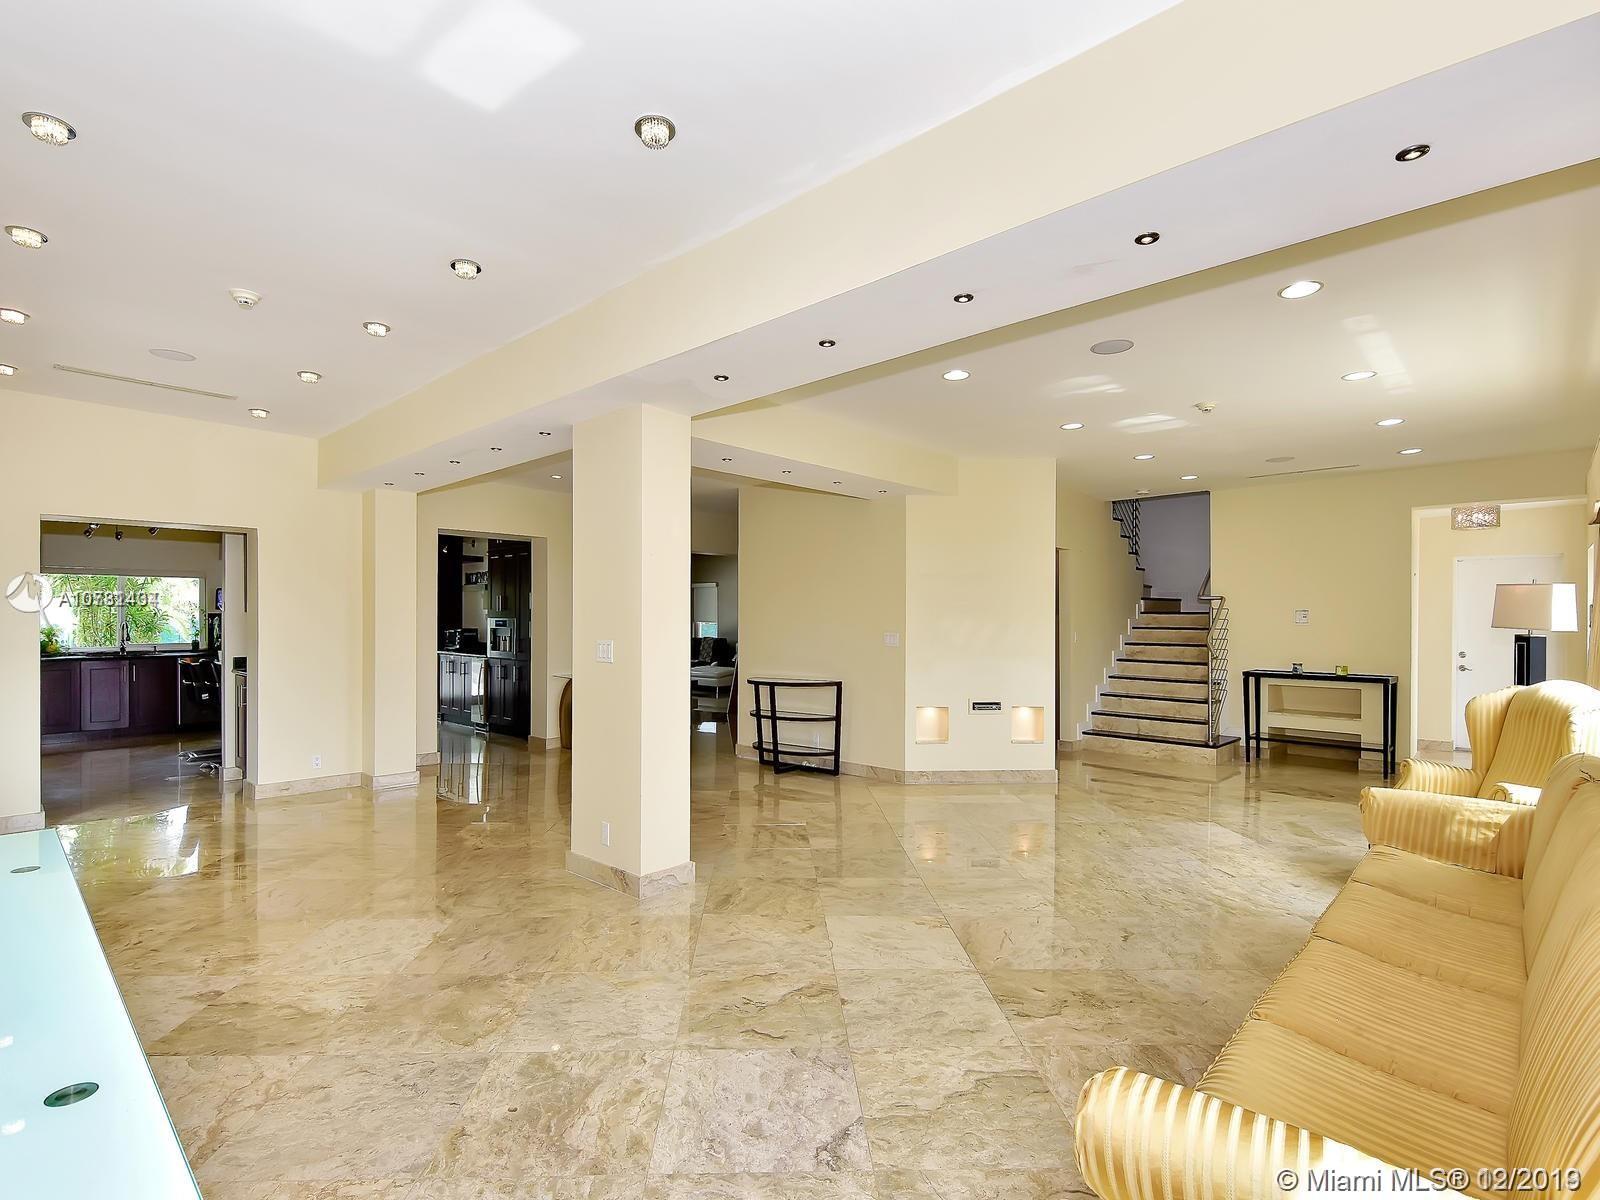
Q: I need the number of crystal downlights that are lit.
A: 9